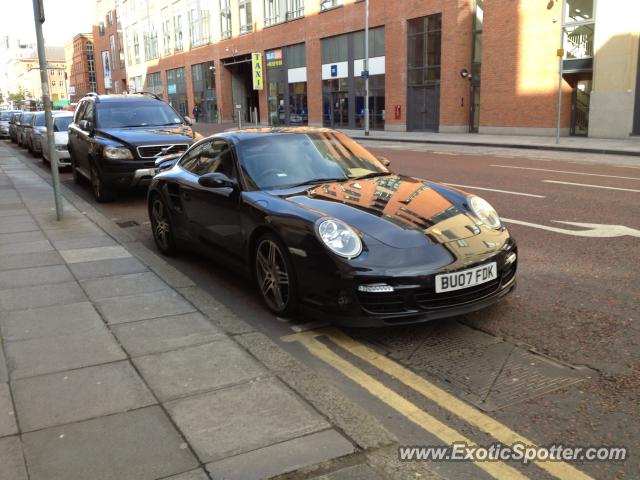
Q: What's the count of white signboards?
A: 3